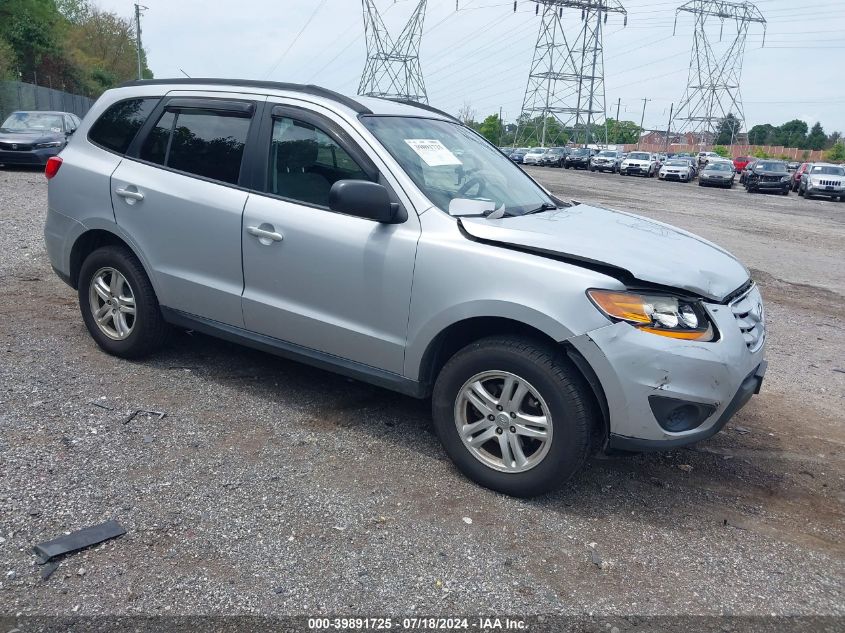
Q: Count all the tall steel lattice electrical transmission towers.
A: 3